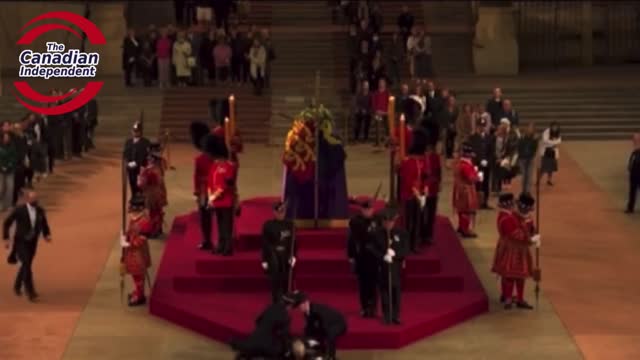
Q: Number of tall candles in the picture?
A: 4